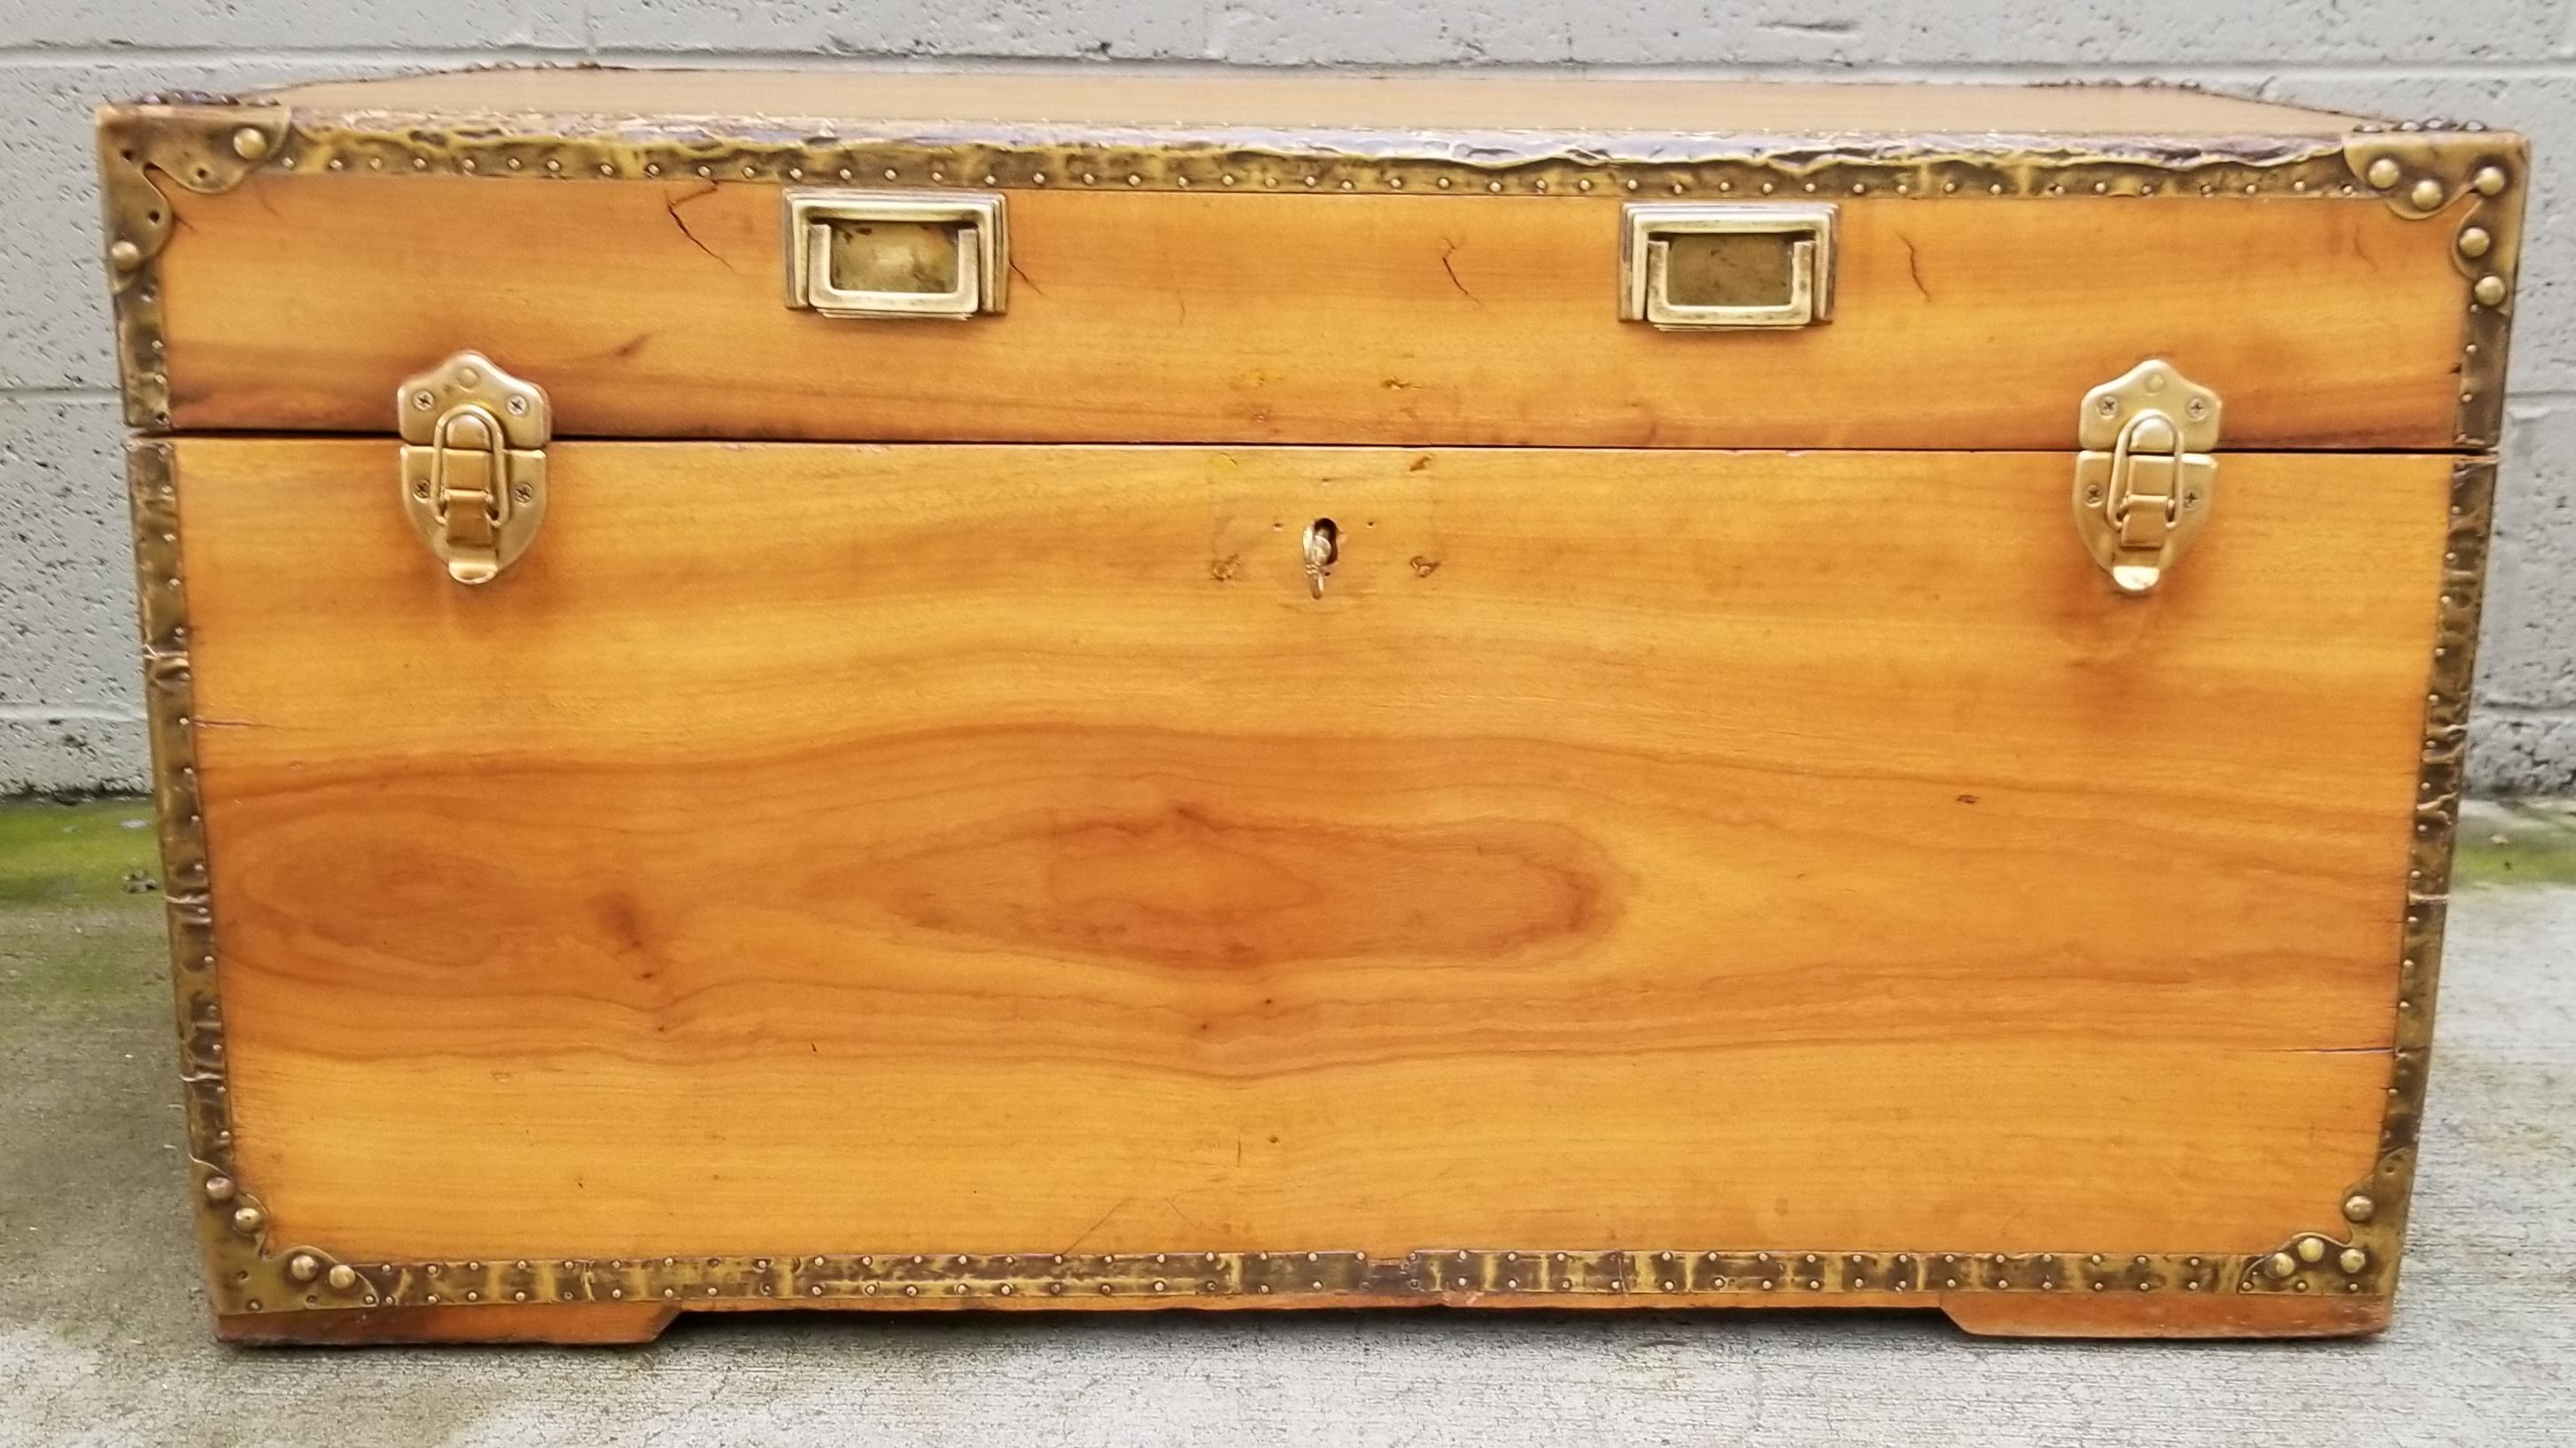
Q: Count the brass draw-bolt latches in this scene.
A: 2